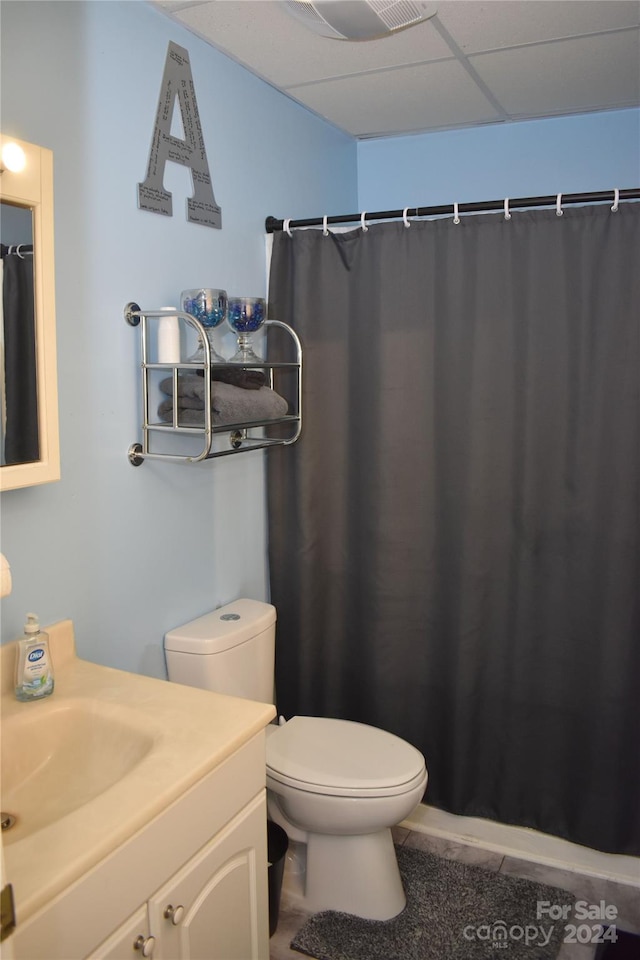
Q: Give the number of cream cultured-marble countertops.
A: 1